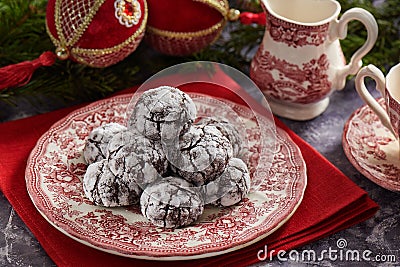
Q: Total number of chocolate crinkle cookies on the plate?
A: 8